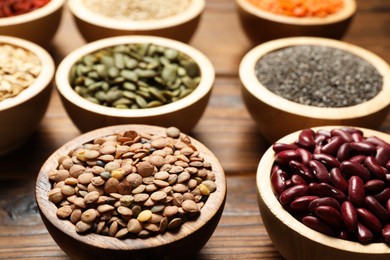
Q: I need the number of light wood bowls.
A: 7